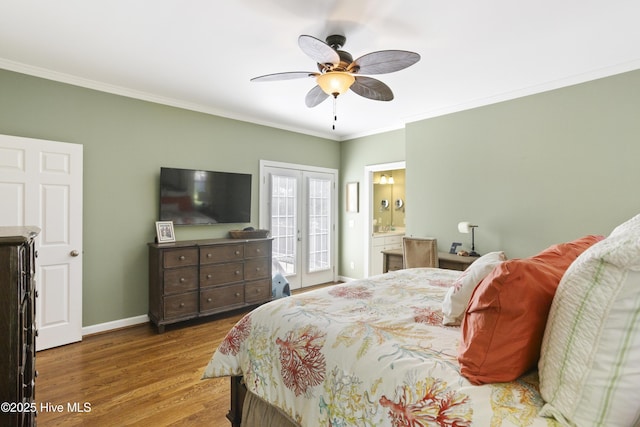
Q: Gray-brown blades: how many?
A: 5